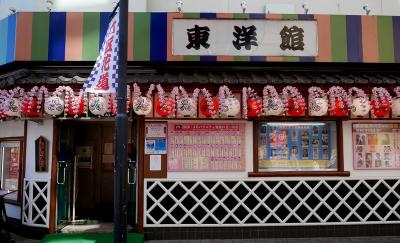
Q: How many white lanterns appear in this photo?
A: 10